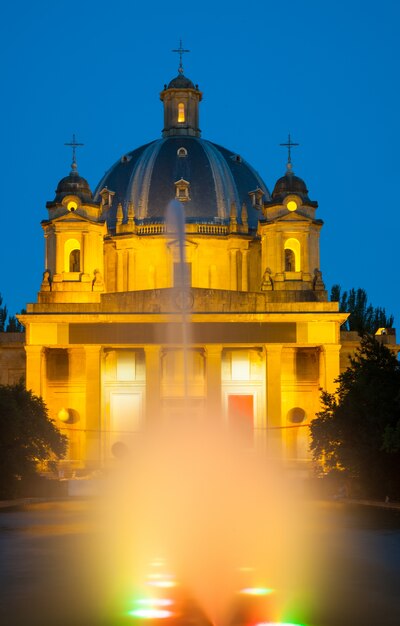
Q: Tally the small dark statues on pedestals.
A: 4